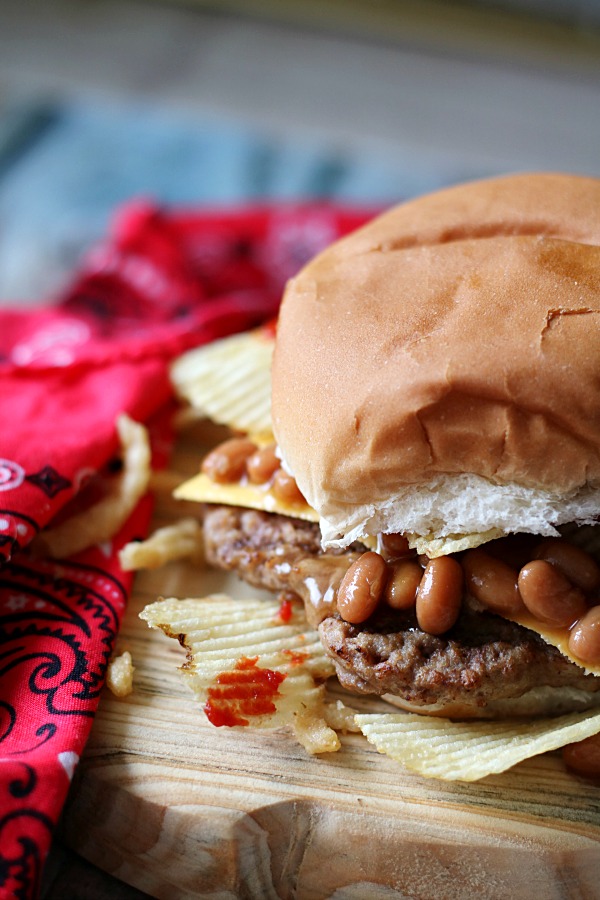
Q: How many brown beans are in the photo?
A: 12